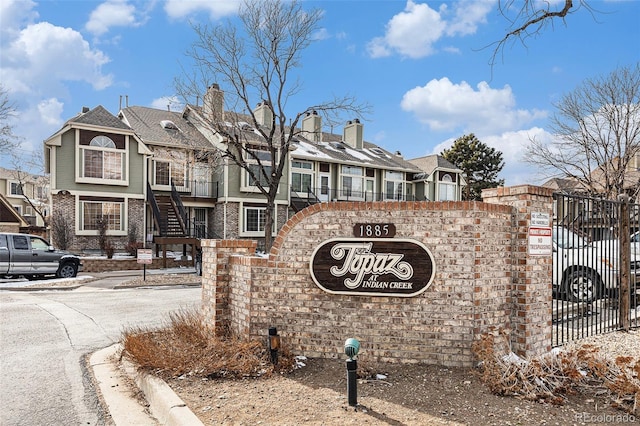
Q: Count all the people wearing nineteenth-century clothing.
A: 0